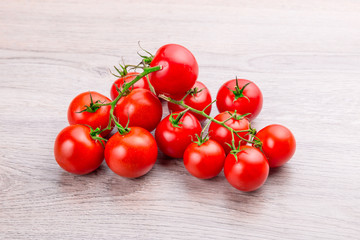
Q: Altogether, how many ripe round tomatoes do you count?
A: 13